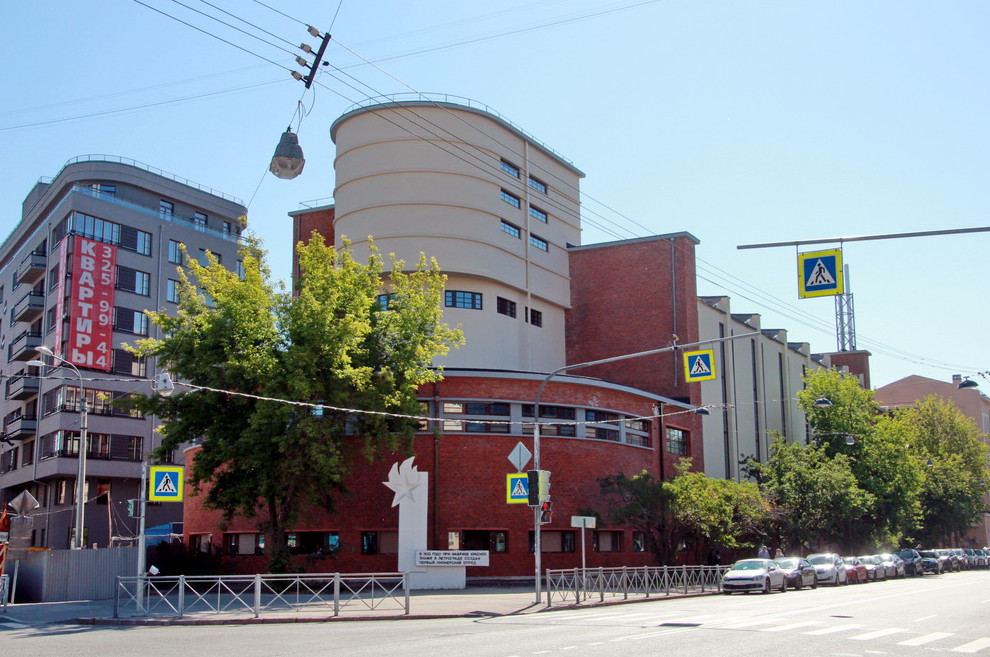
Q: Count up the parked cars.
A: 13